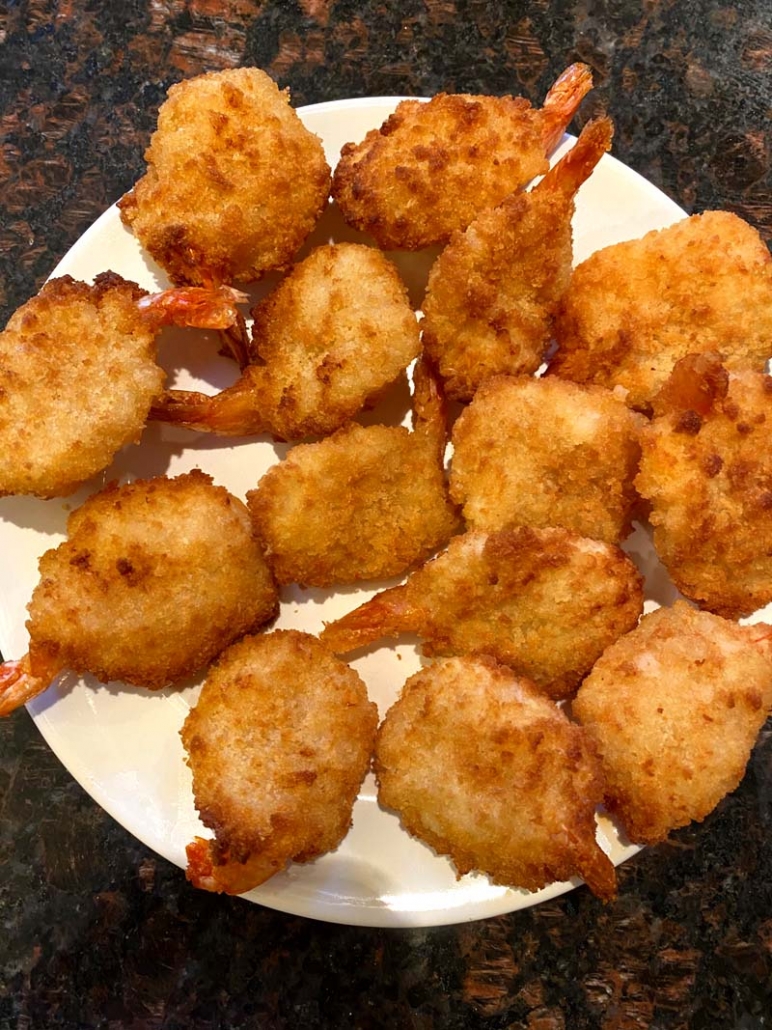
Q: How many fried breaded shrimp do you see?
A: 14